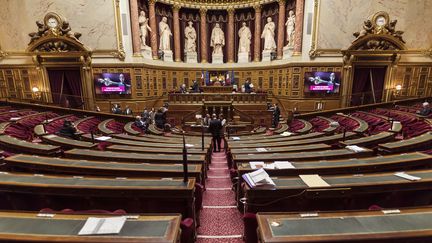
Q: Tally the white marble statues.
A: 7